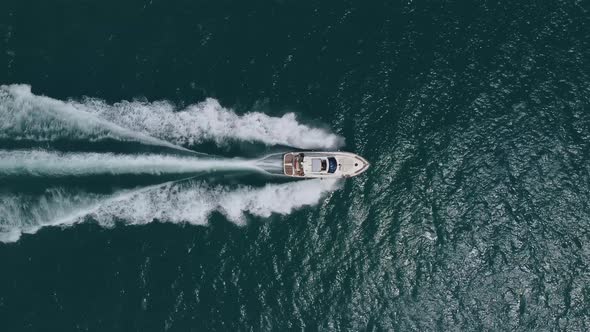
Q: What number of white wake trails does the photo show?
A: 3